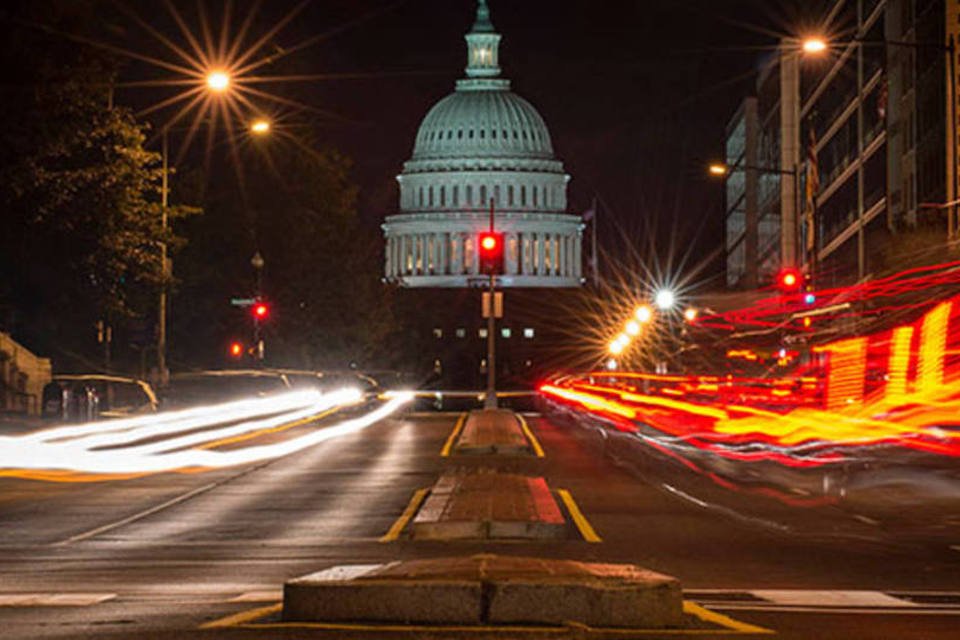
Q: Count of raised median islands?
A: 3